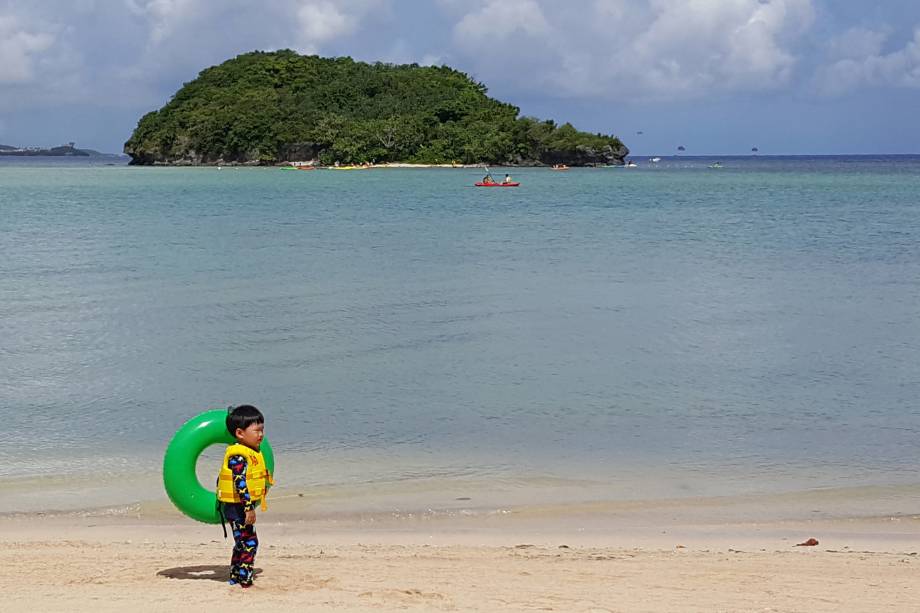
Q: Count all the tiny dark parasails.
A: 3